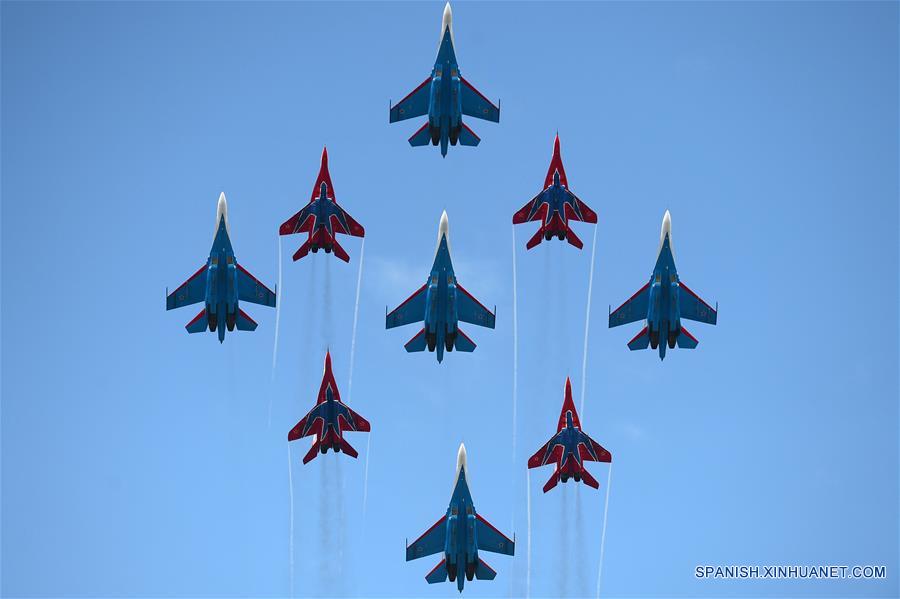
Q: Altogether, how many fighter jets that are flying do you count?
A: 9